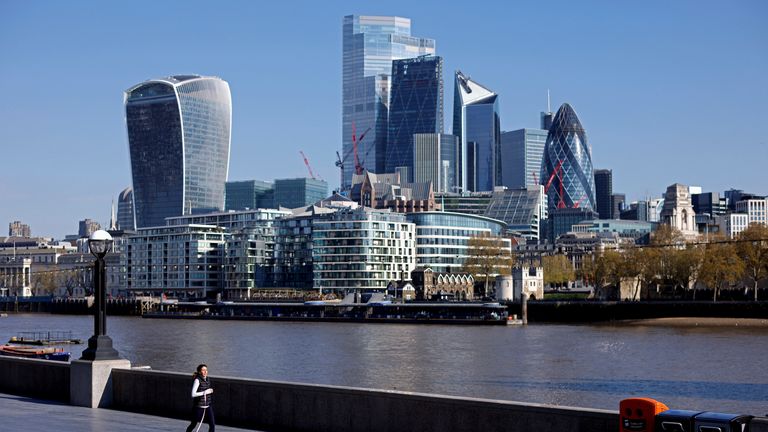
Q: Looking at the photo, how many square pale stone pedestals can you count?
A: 1